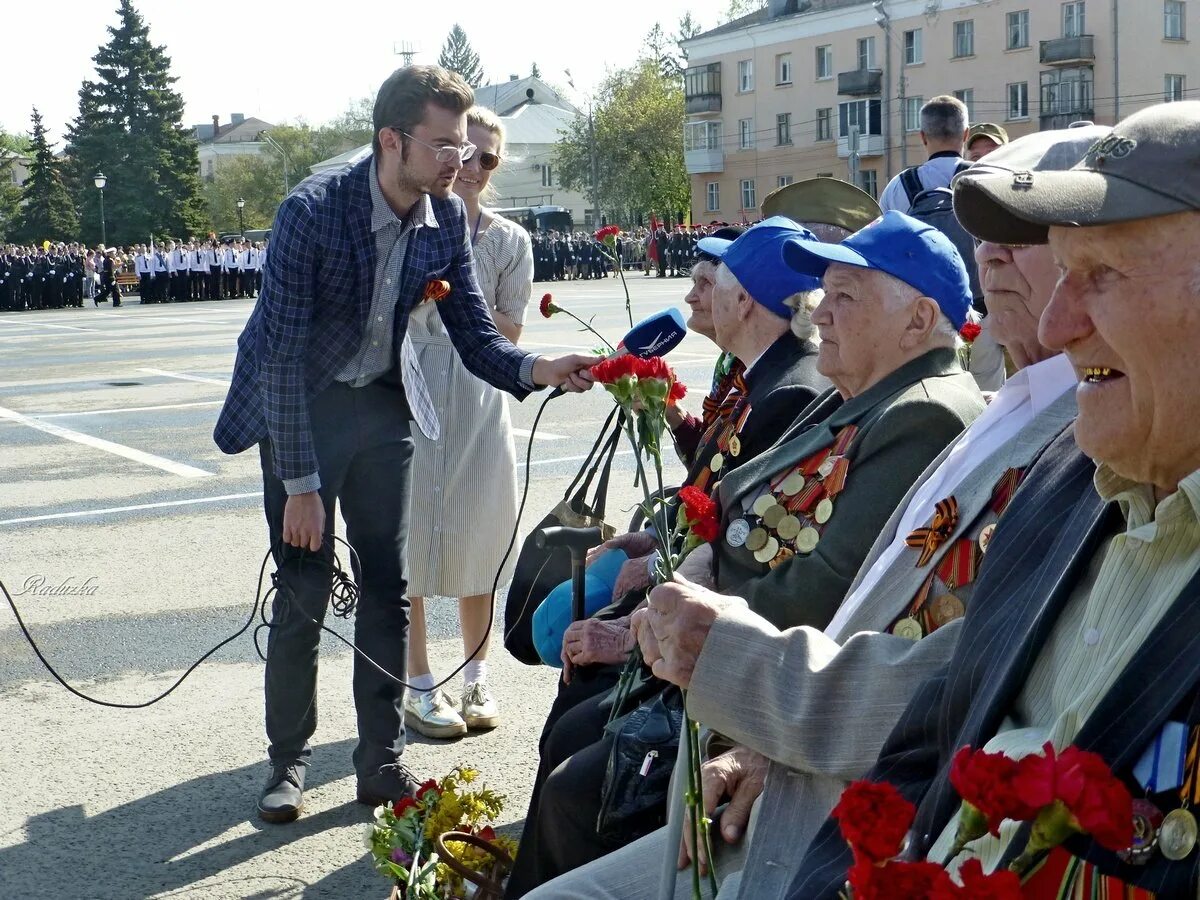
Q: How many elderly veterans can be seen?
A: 5